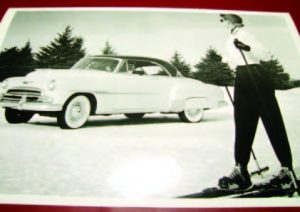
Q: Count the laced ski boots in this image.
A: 2